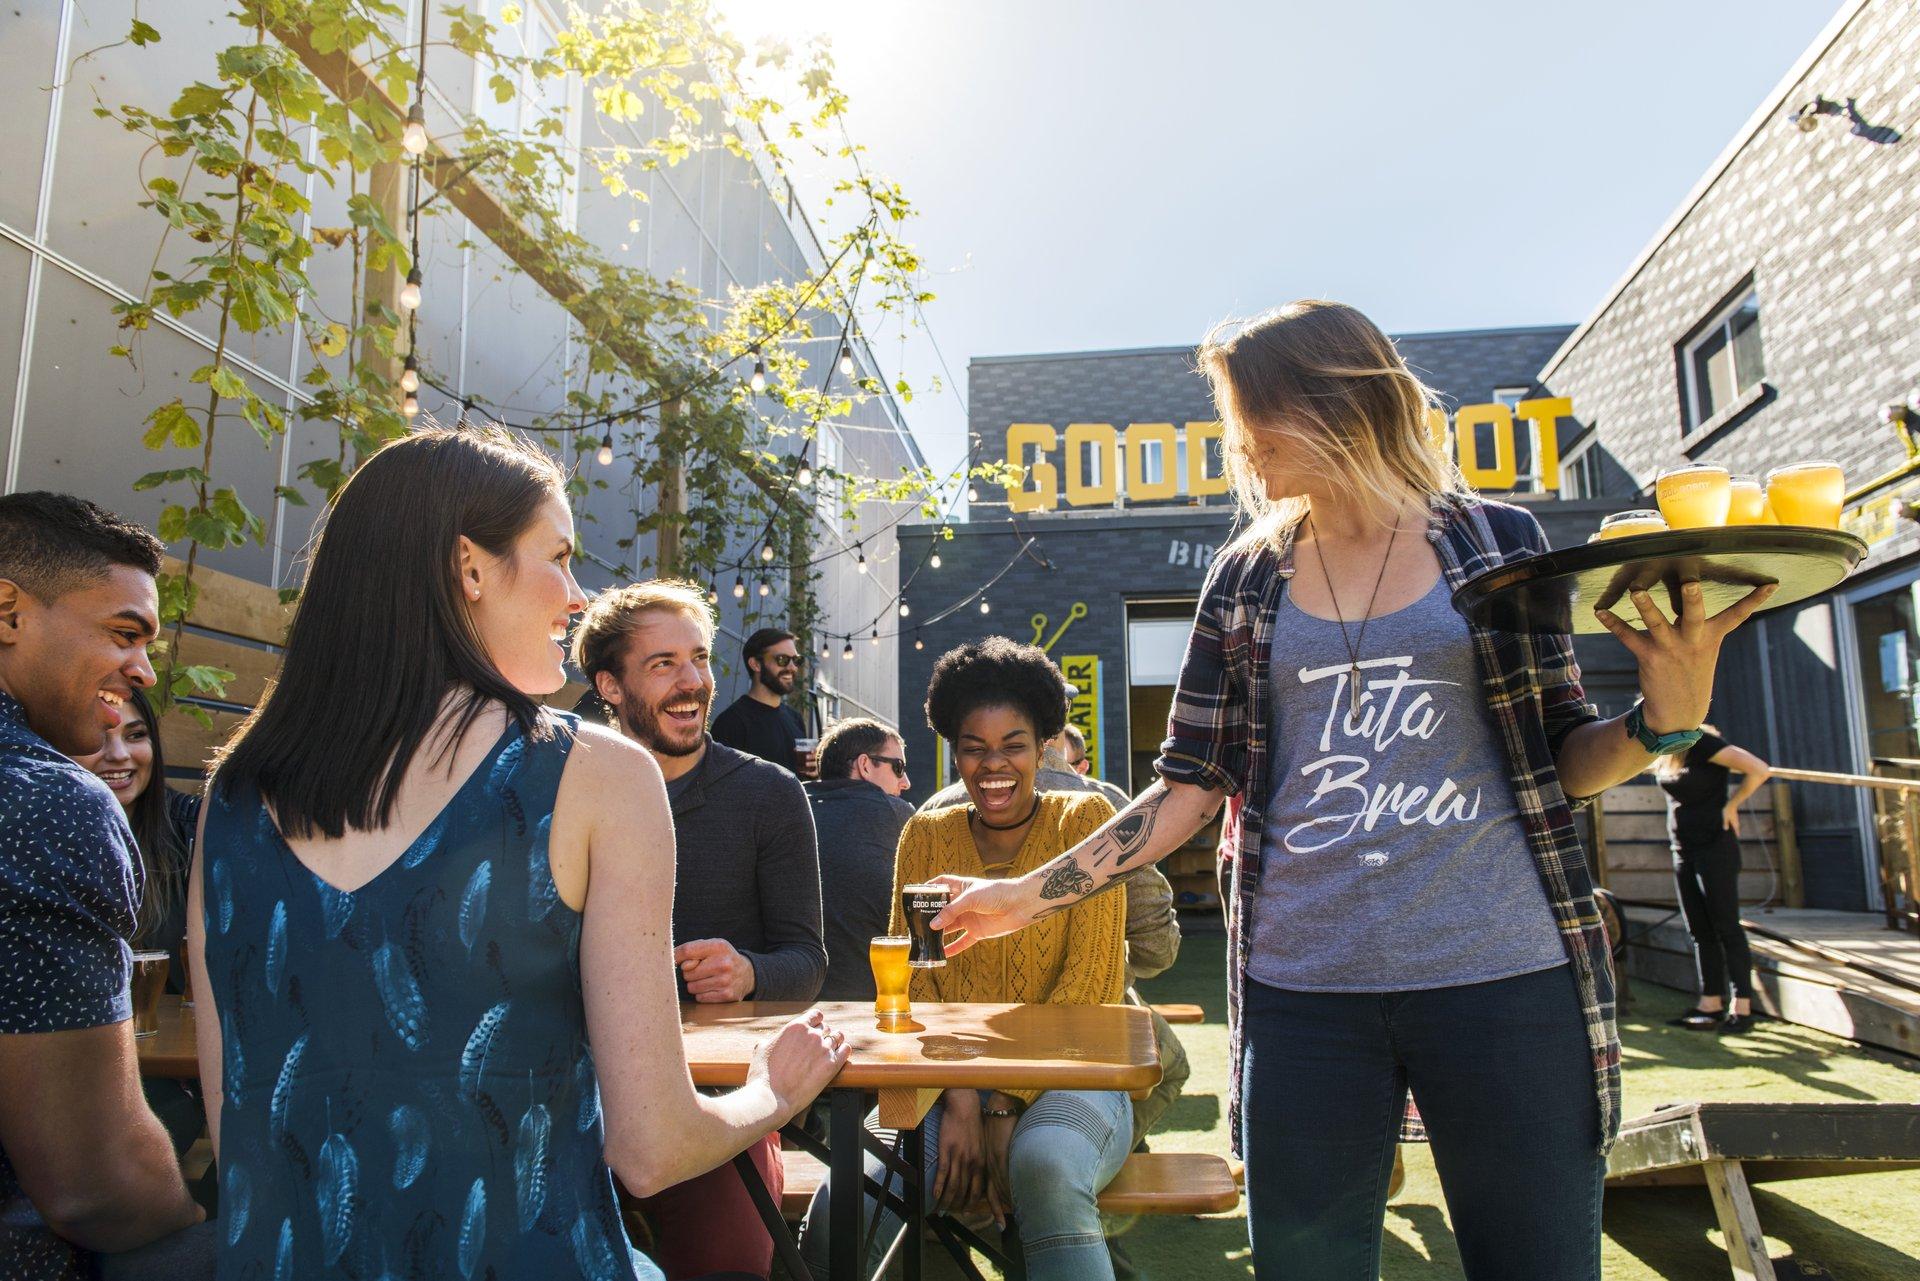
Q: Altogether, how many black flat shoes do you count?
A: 2